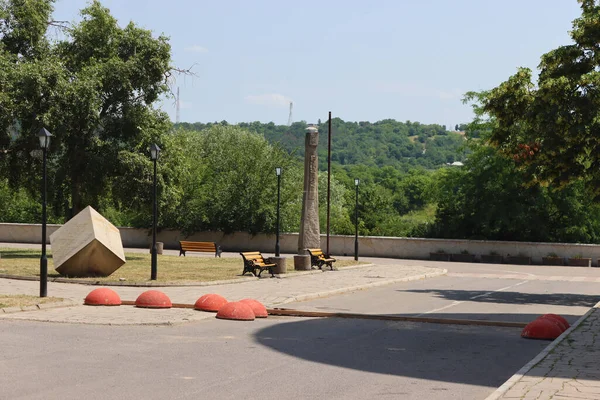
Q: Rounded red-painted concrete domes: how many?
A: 8